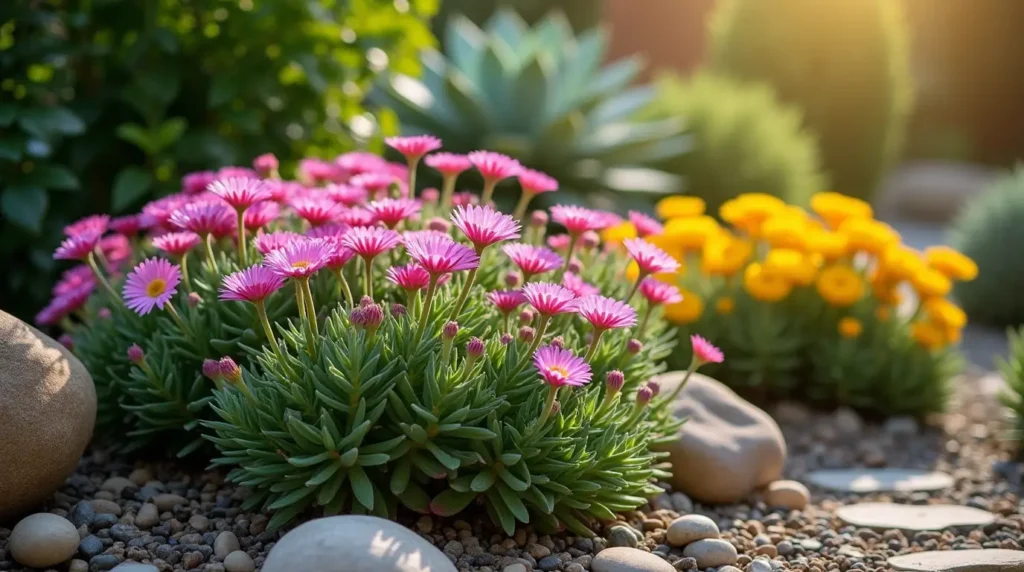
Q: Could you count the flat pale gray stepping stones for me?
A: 3